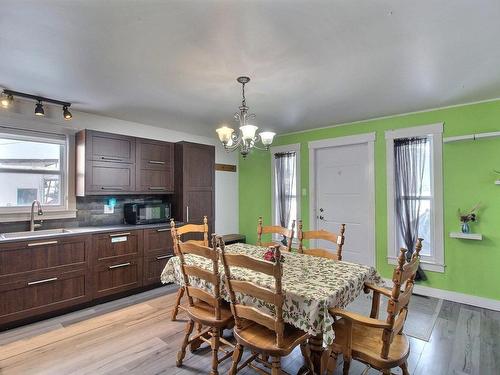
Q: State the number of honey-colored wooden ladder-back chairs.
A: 6